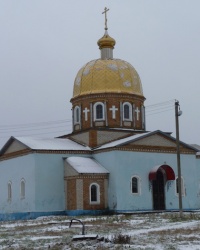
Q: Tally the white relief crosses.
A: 3